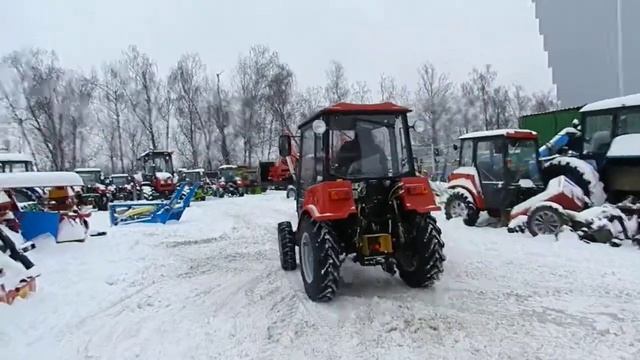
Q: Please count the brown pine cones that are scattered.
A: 0